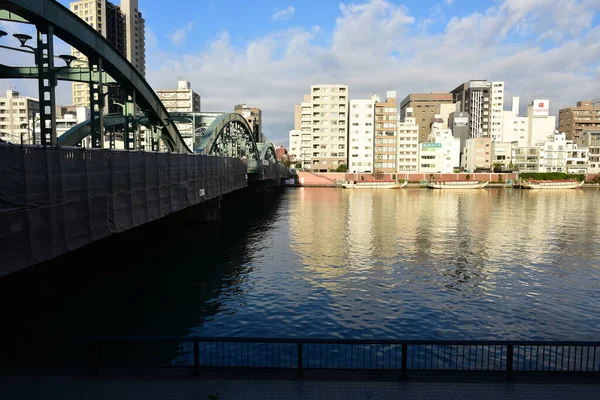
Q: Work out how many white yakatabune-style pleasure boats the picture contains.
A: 3